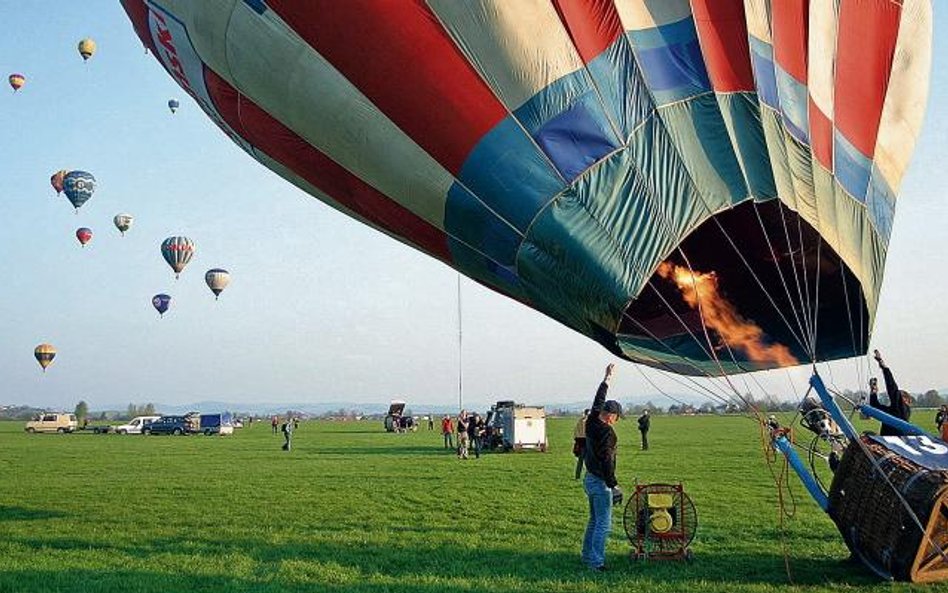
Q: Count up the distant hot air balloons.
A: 11